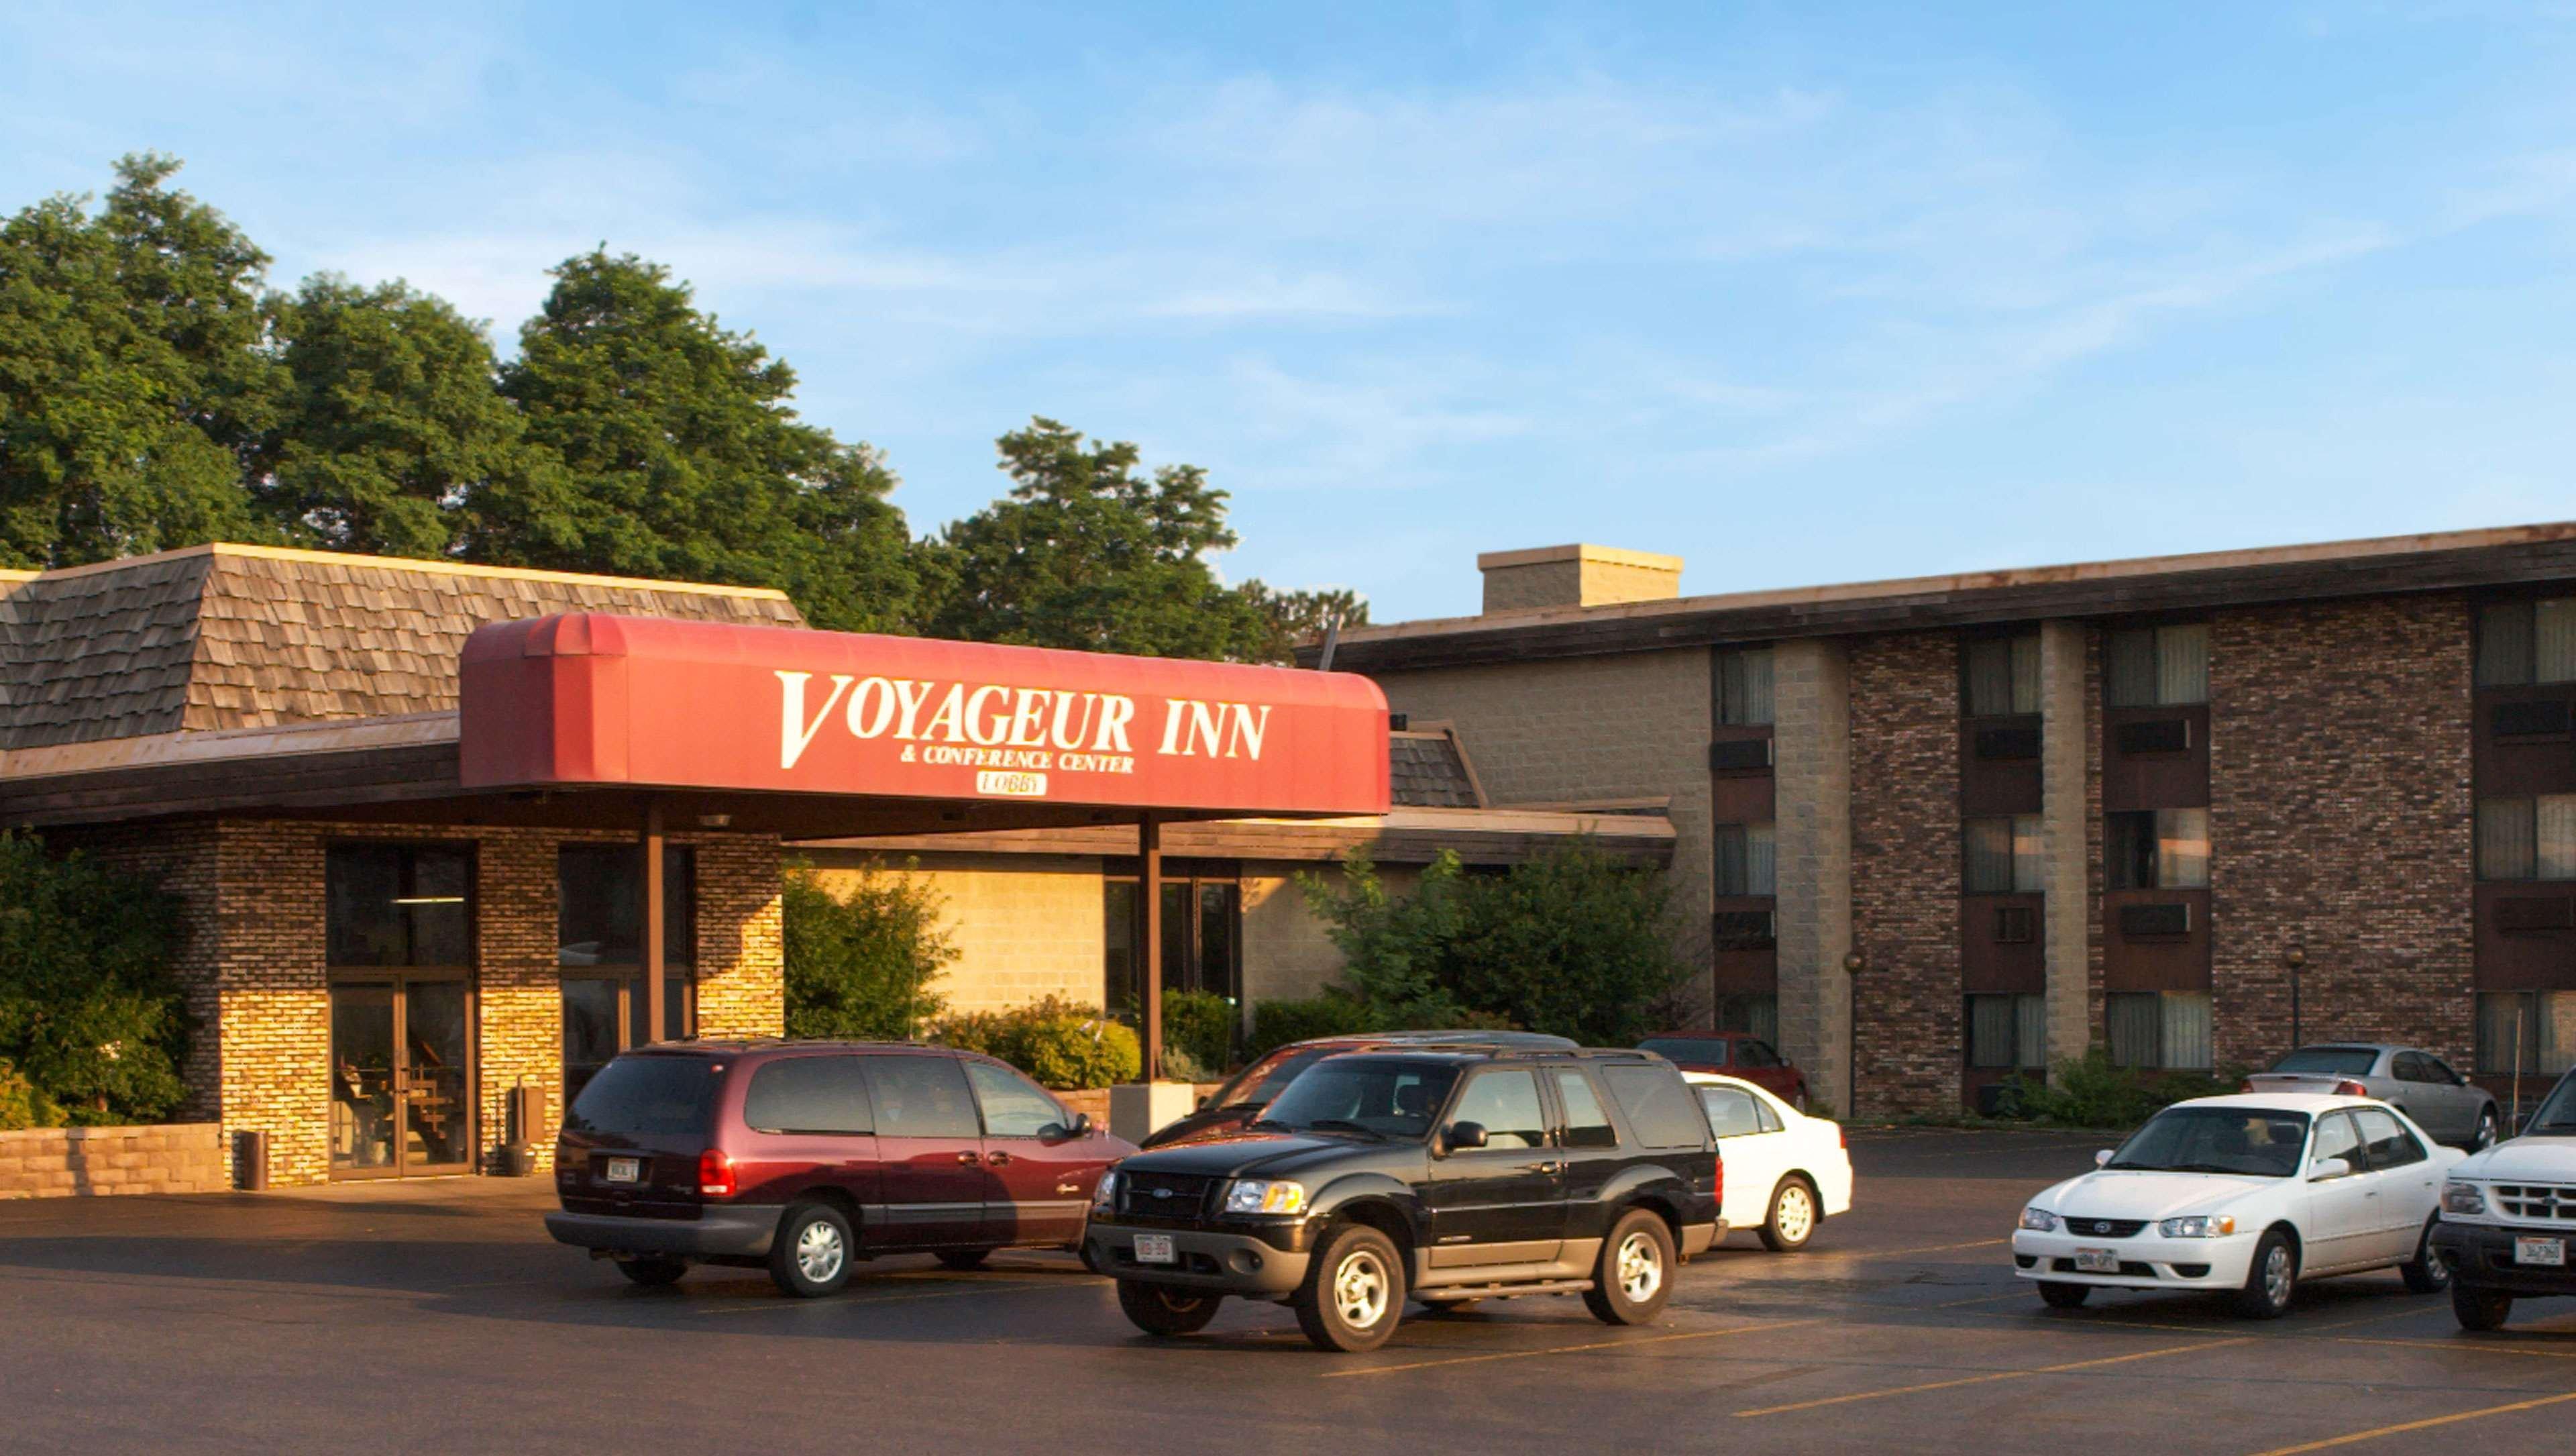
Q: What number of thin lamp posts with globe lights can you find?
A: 2